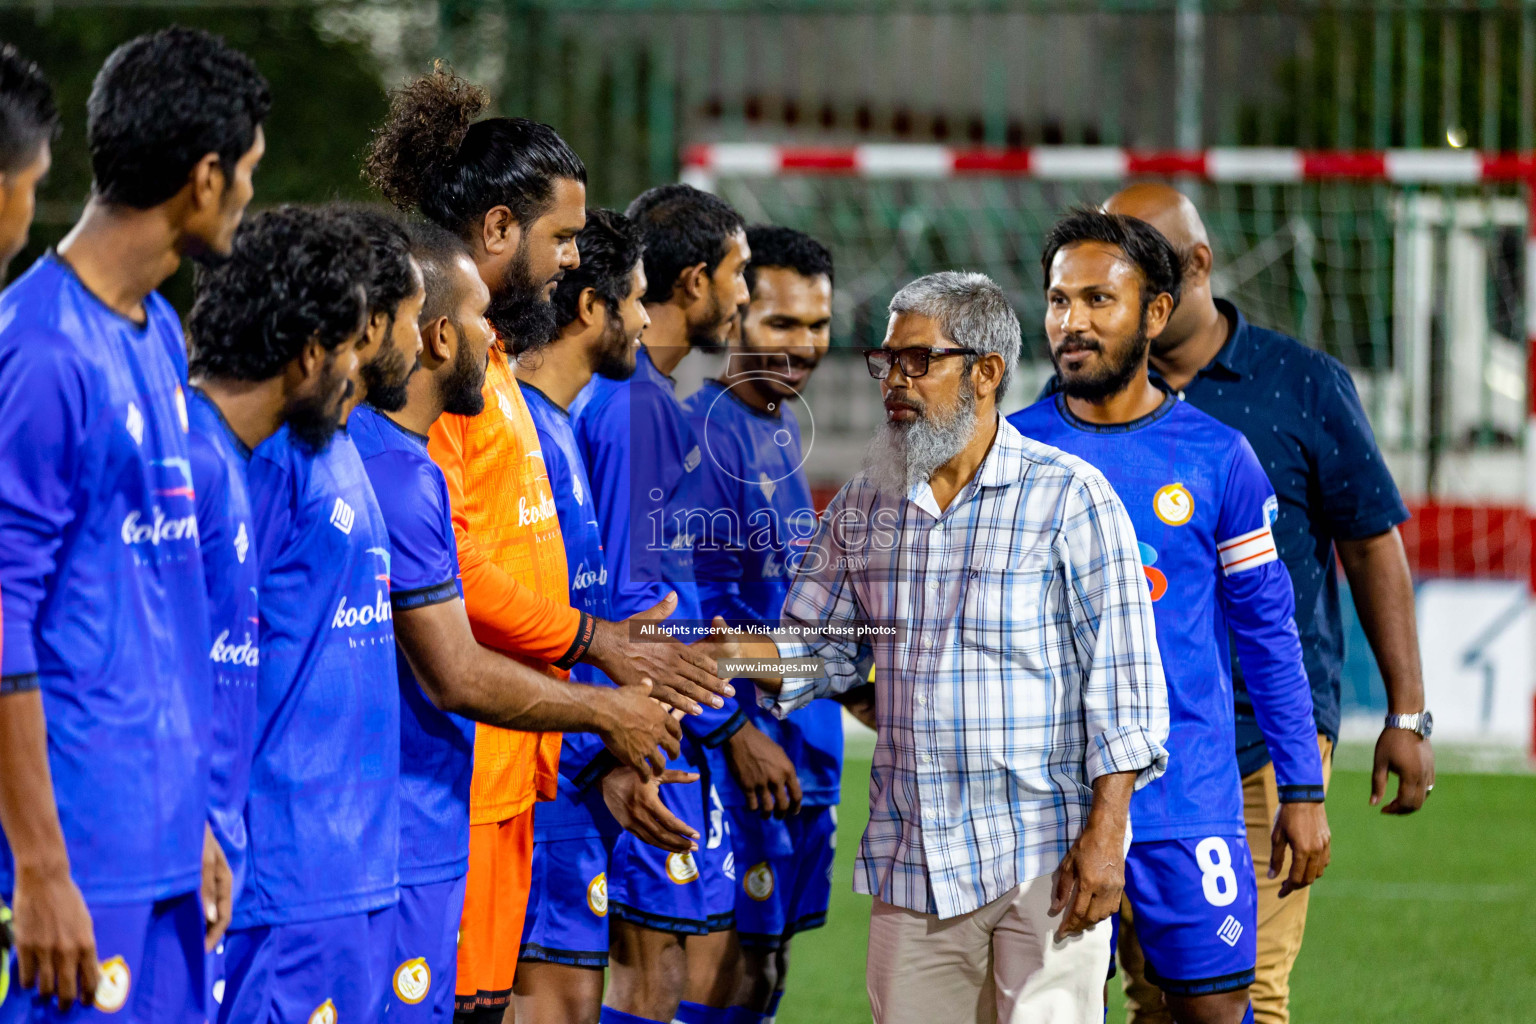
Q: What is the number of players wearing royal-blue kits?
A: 8